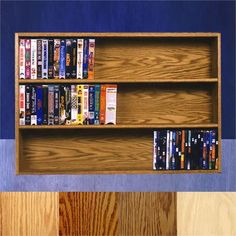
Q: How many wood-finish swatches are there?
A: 4